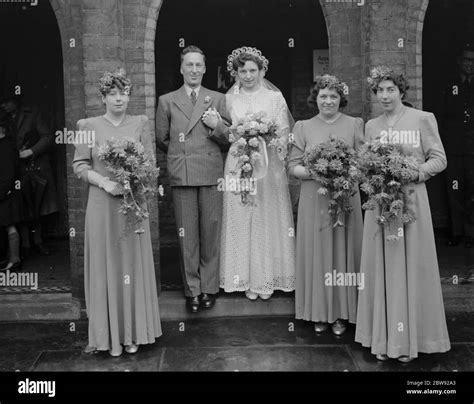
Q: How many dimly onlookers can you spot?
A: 3